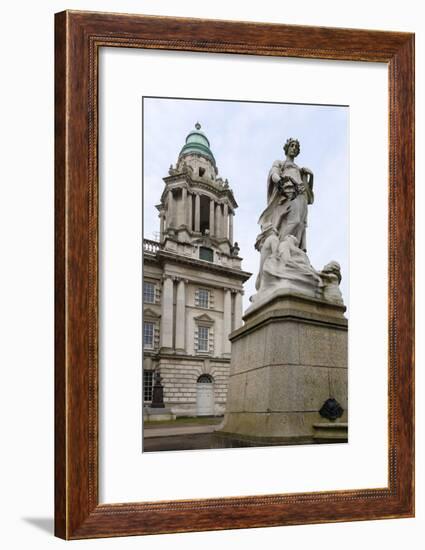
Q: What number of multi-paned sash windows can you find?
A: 5